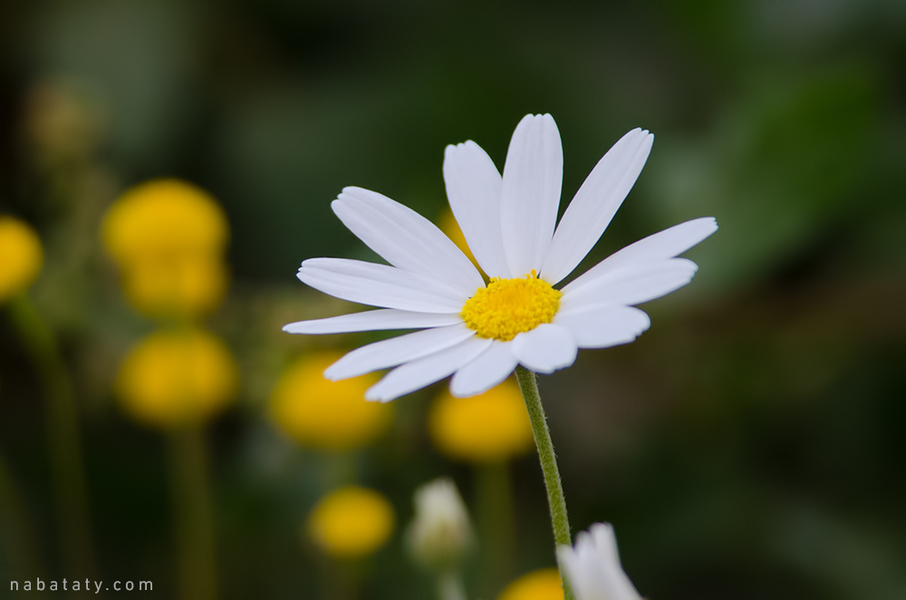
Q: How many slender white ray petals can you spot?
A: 13